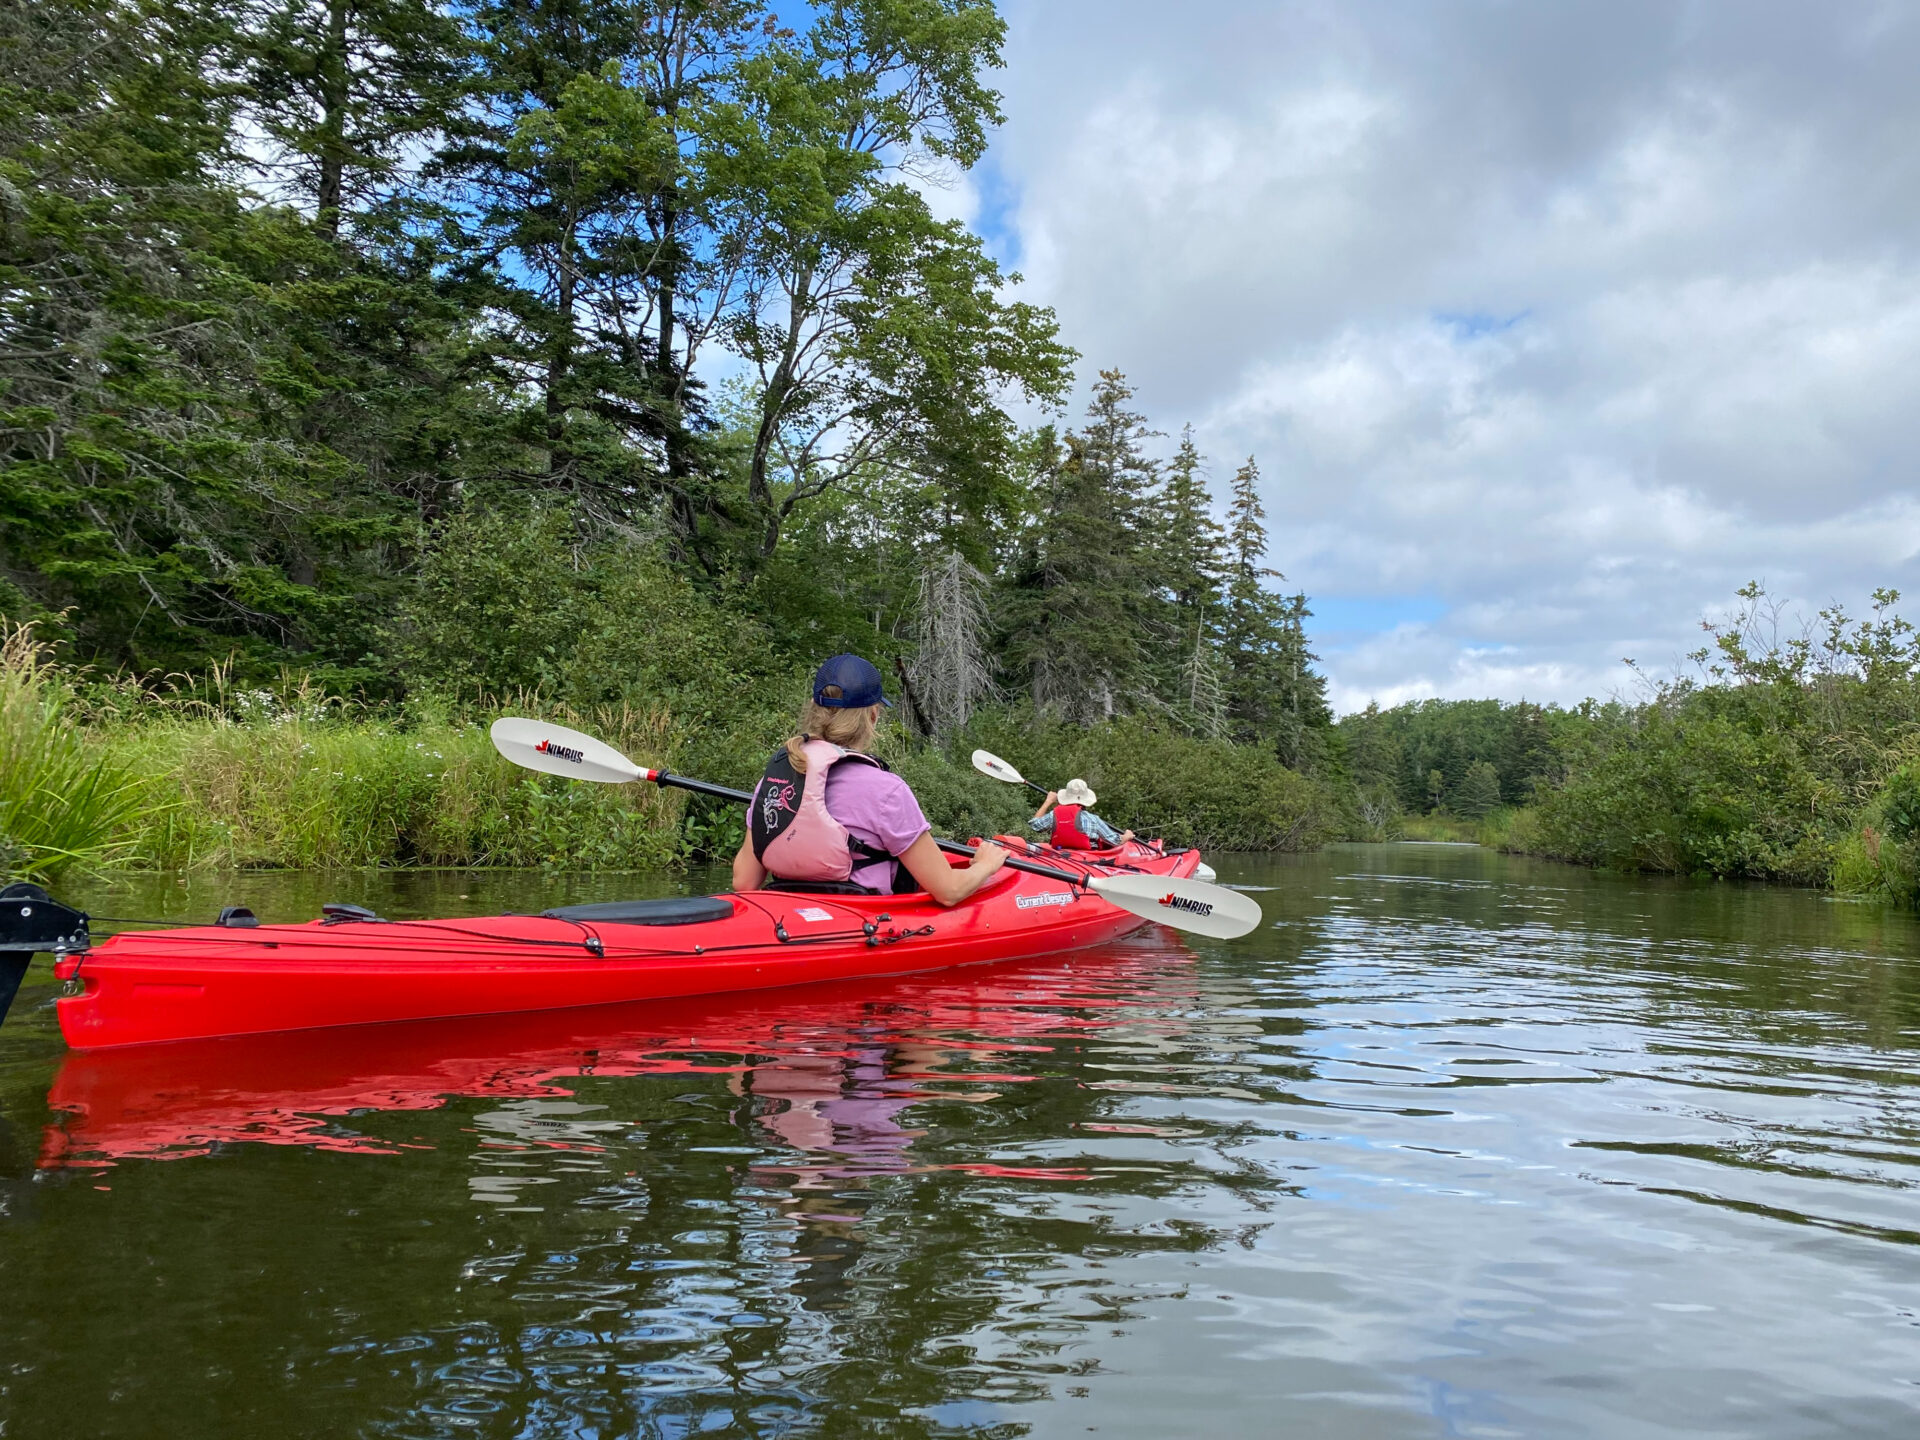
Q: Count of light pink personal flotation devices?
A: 1